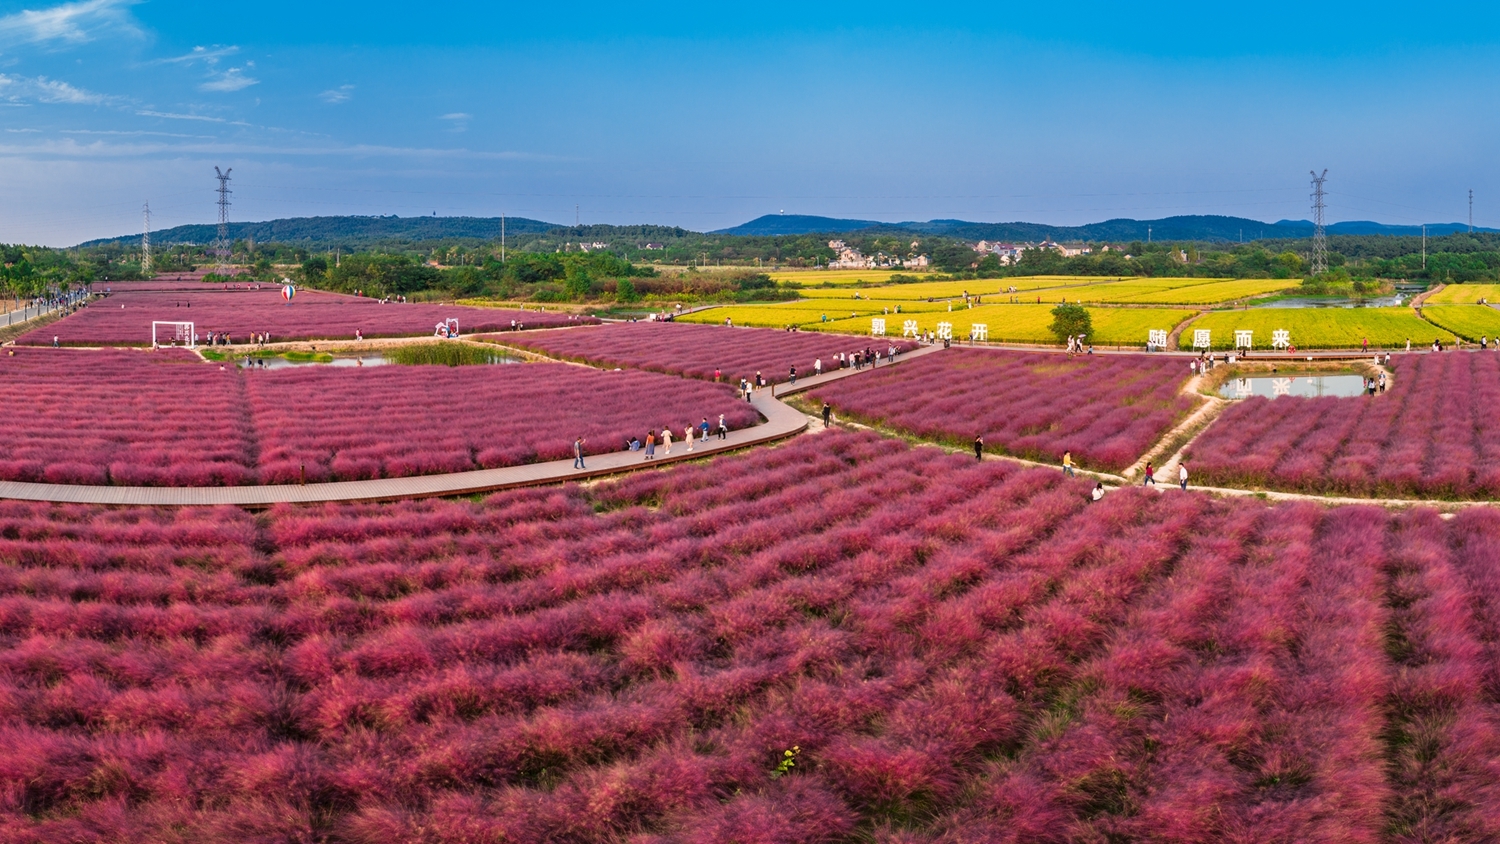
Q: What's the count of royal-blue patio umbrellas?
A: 0